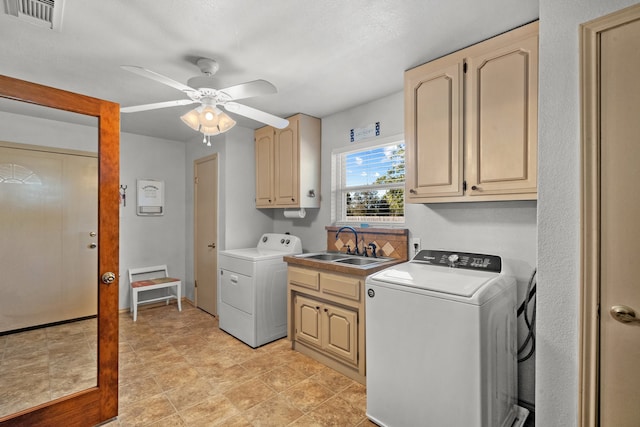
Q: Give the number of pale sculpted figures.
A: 0